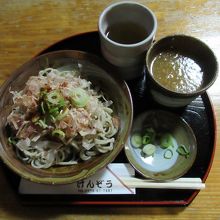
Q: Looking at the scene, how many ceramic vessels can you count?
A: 4